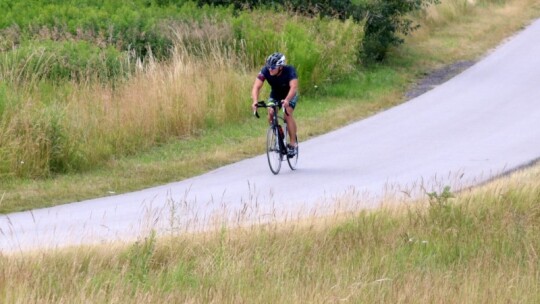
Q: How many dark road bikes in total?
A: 1